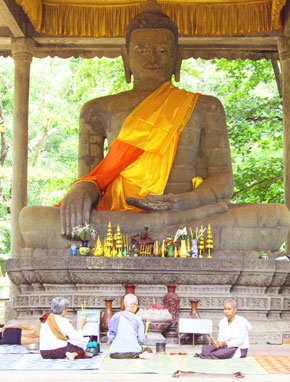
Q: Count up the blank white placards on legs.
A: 1